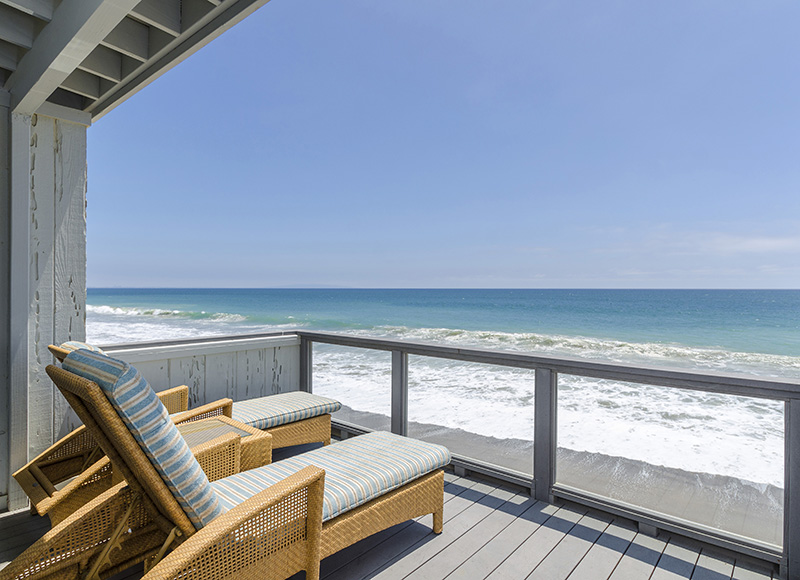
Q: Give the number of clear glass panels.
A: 3